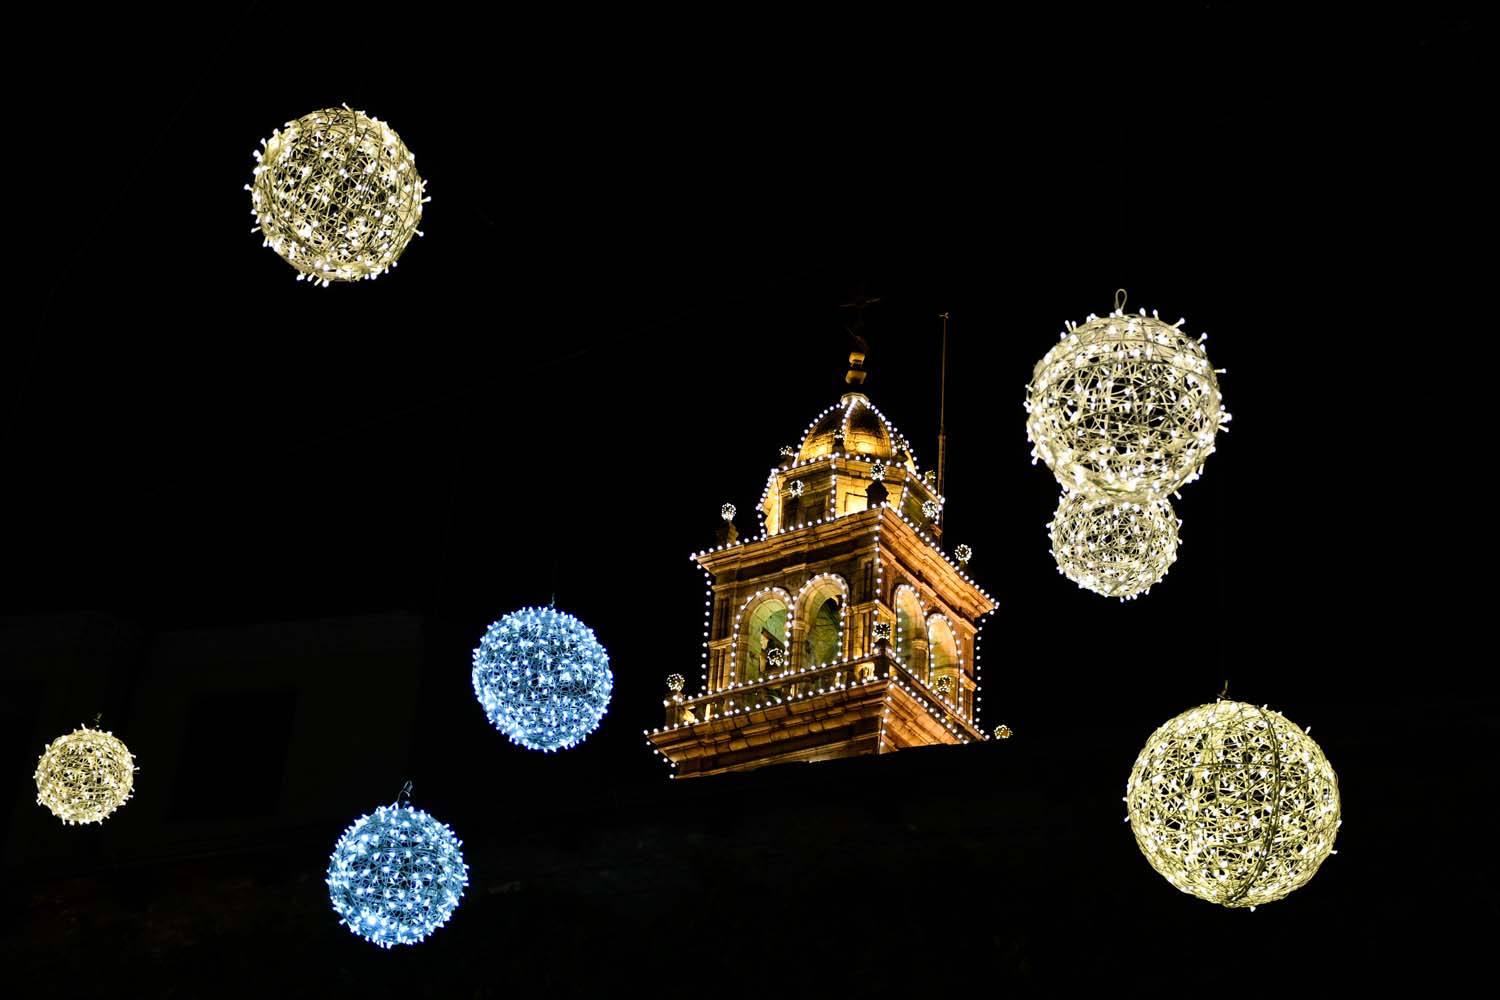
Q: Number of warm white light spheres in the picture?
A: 5